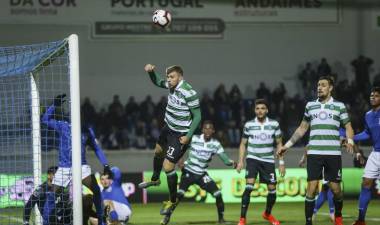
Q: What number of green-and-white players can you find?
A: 4